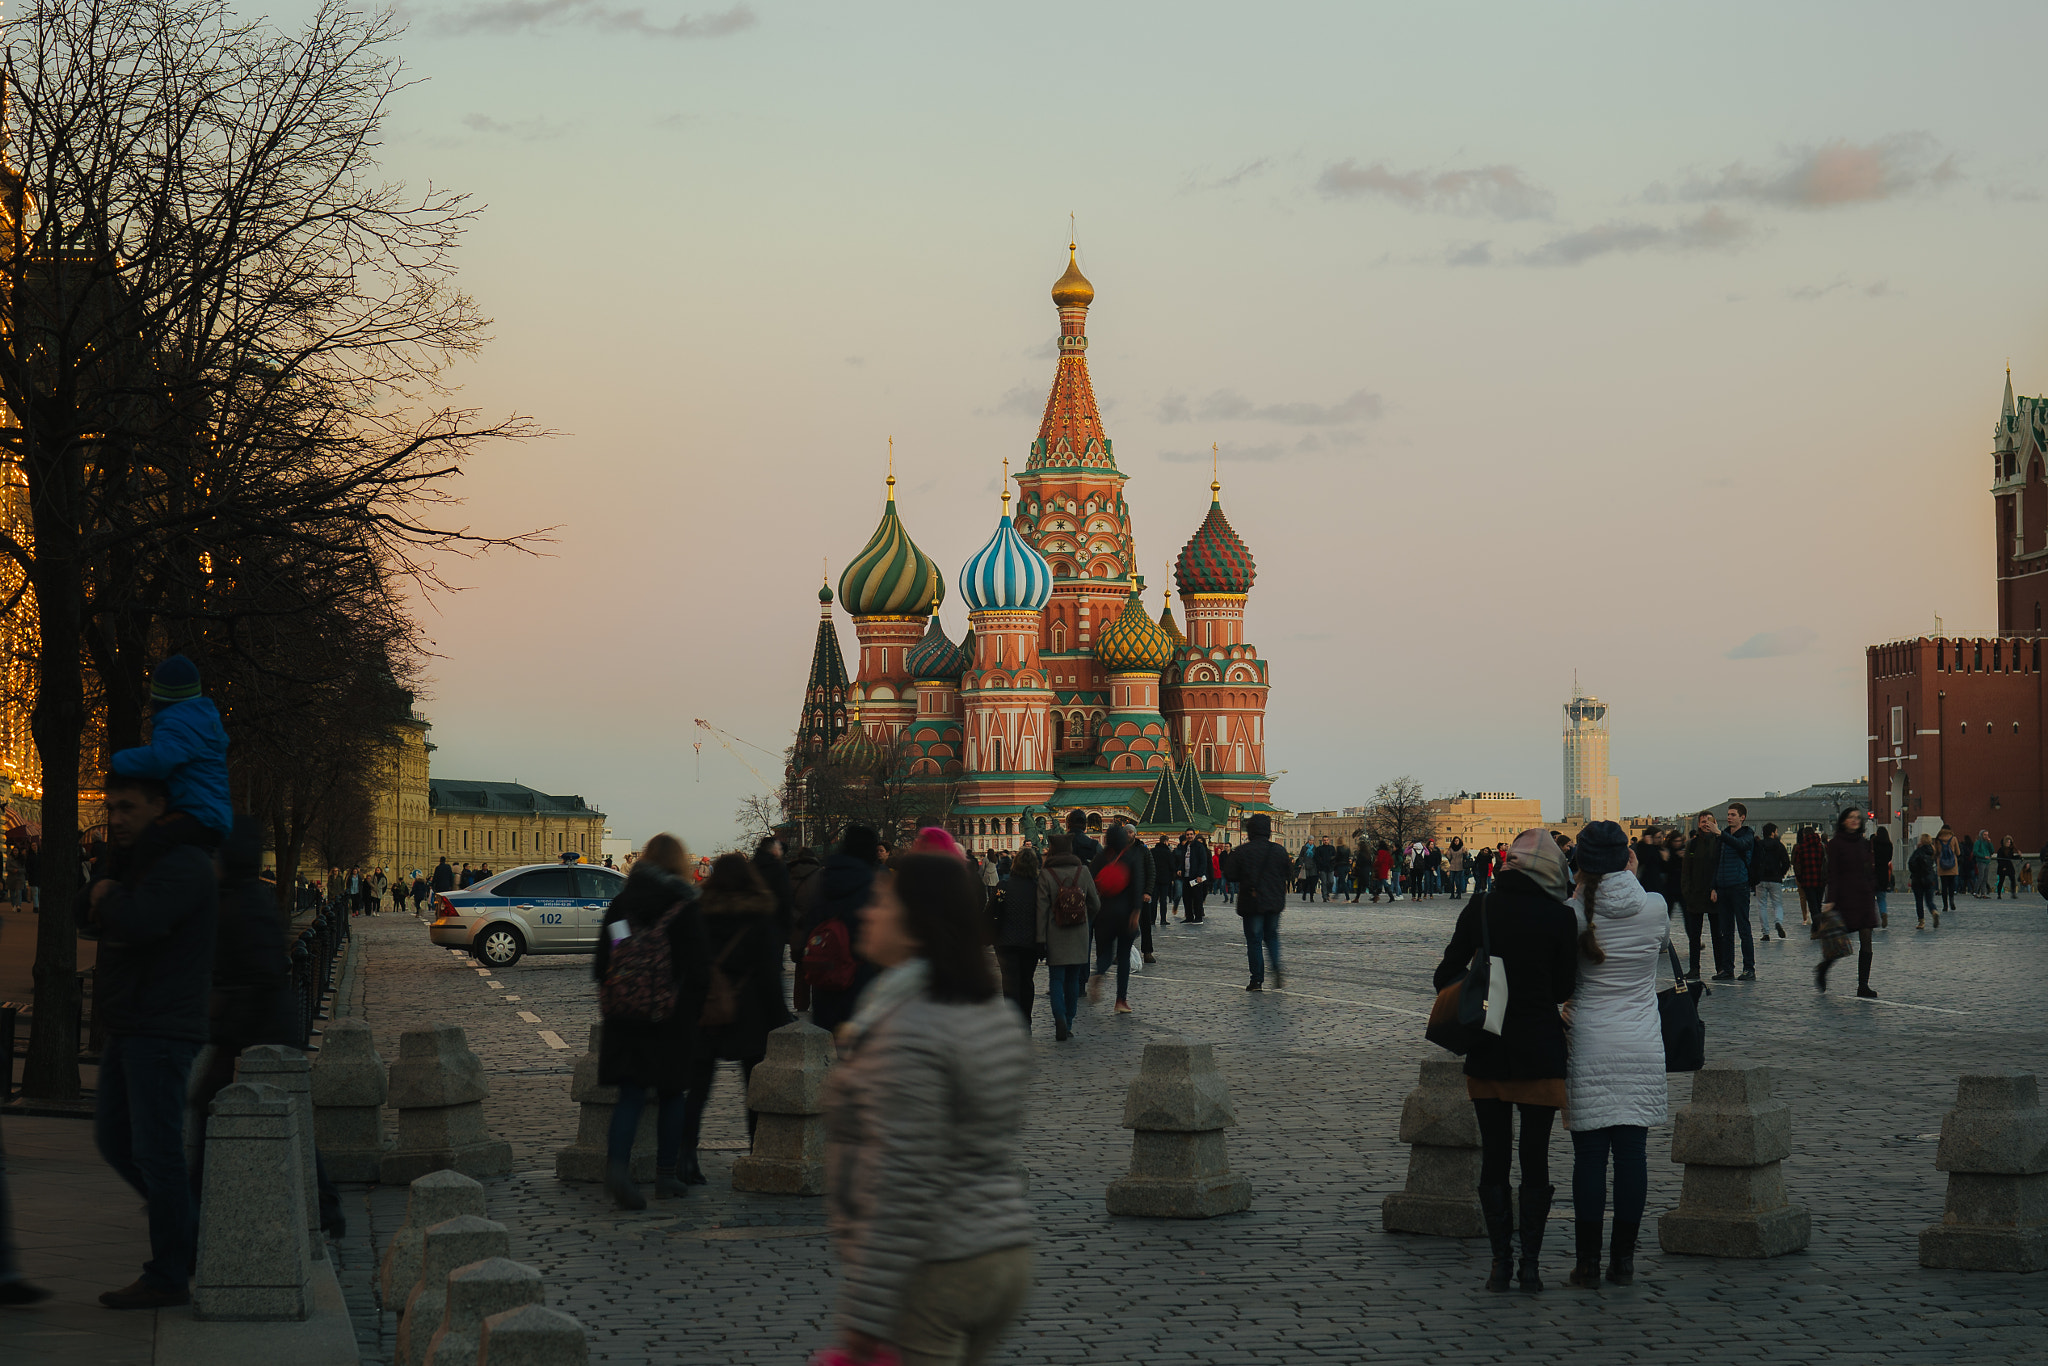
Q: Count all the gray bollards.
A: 14